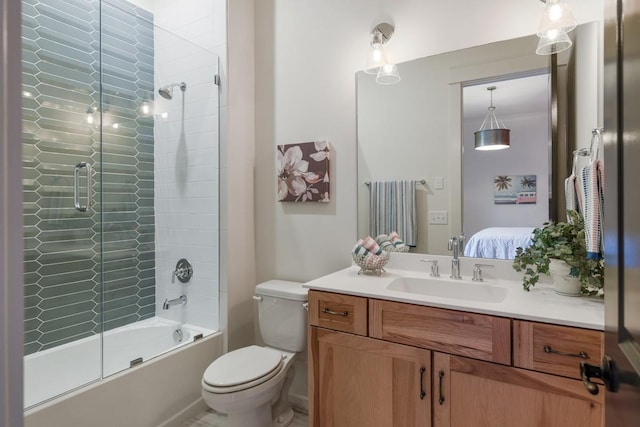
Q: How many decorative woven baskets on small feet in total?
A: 1